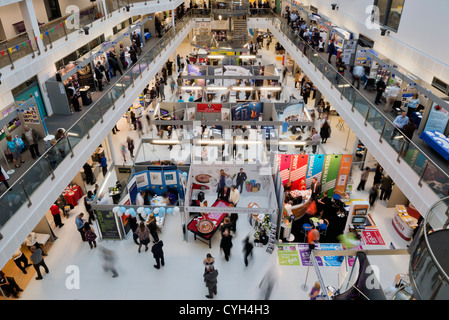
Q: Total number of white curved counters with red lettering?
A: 1